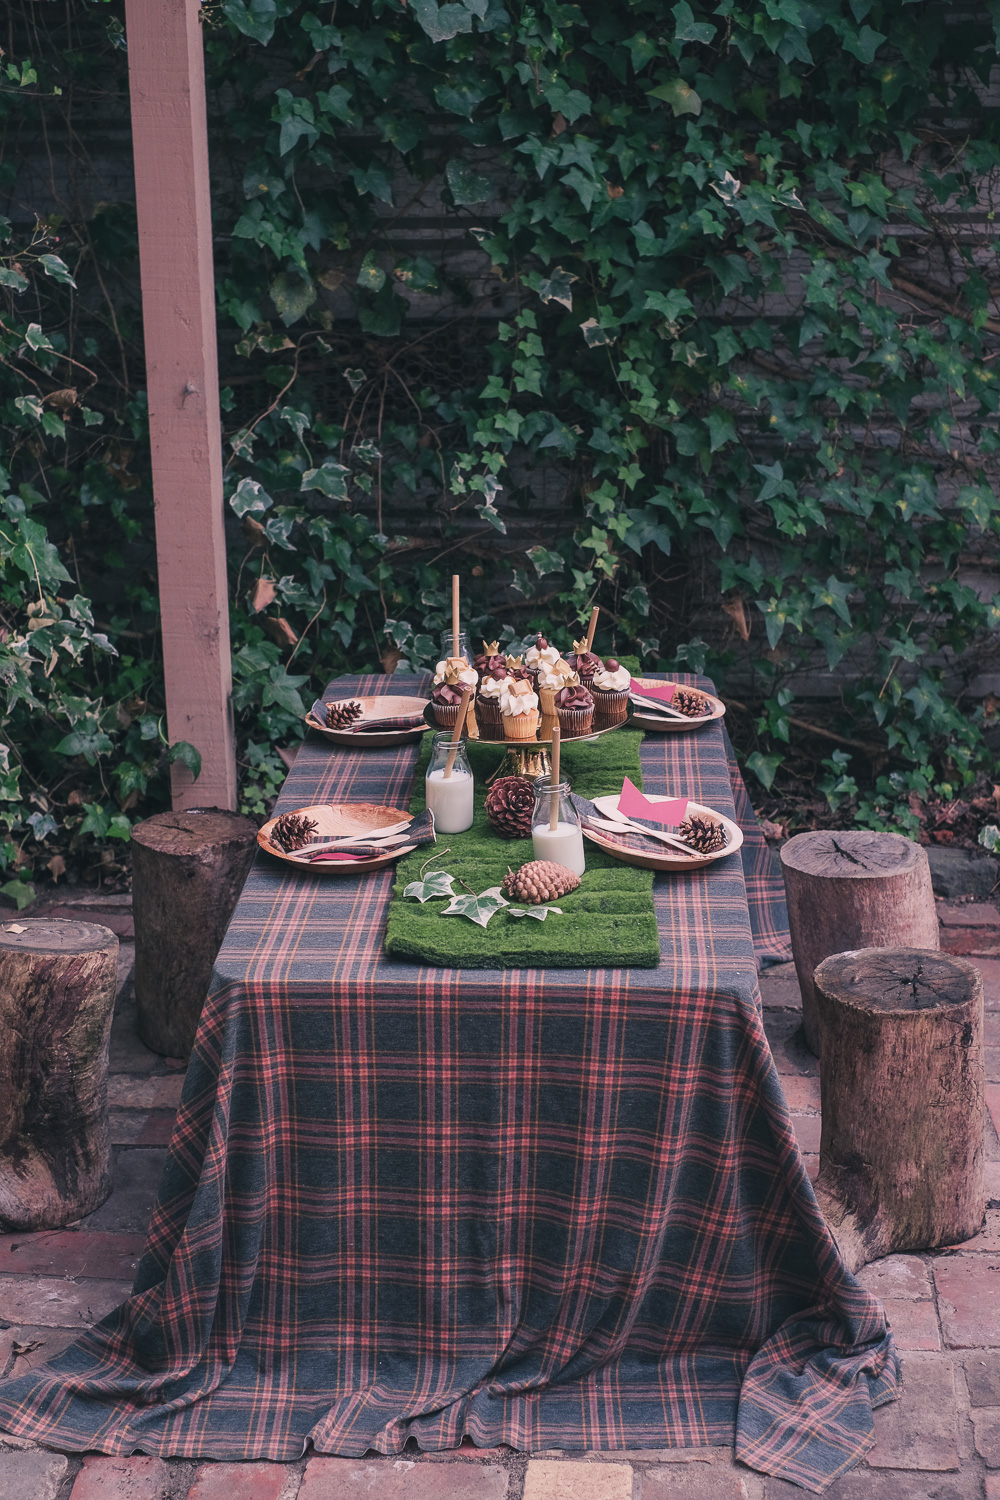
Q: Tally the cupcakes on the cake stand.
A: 11